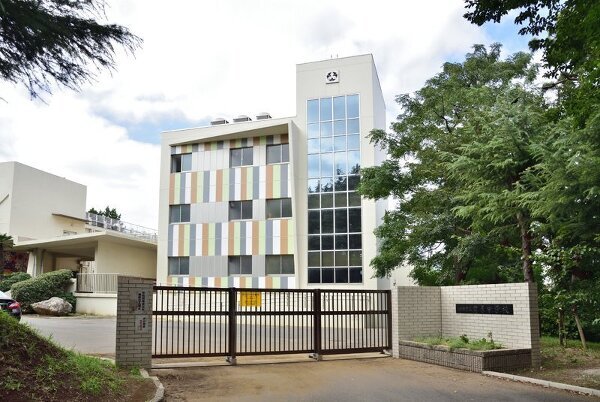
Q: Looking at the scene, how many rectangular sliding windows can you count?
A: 9